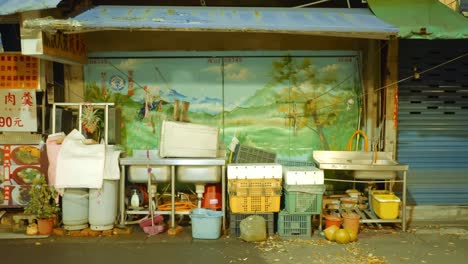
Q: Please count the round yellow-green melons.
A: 3